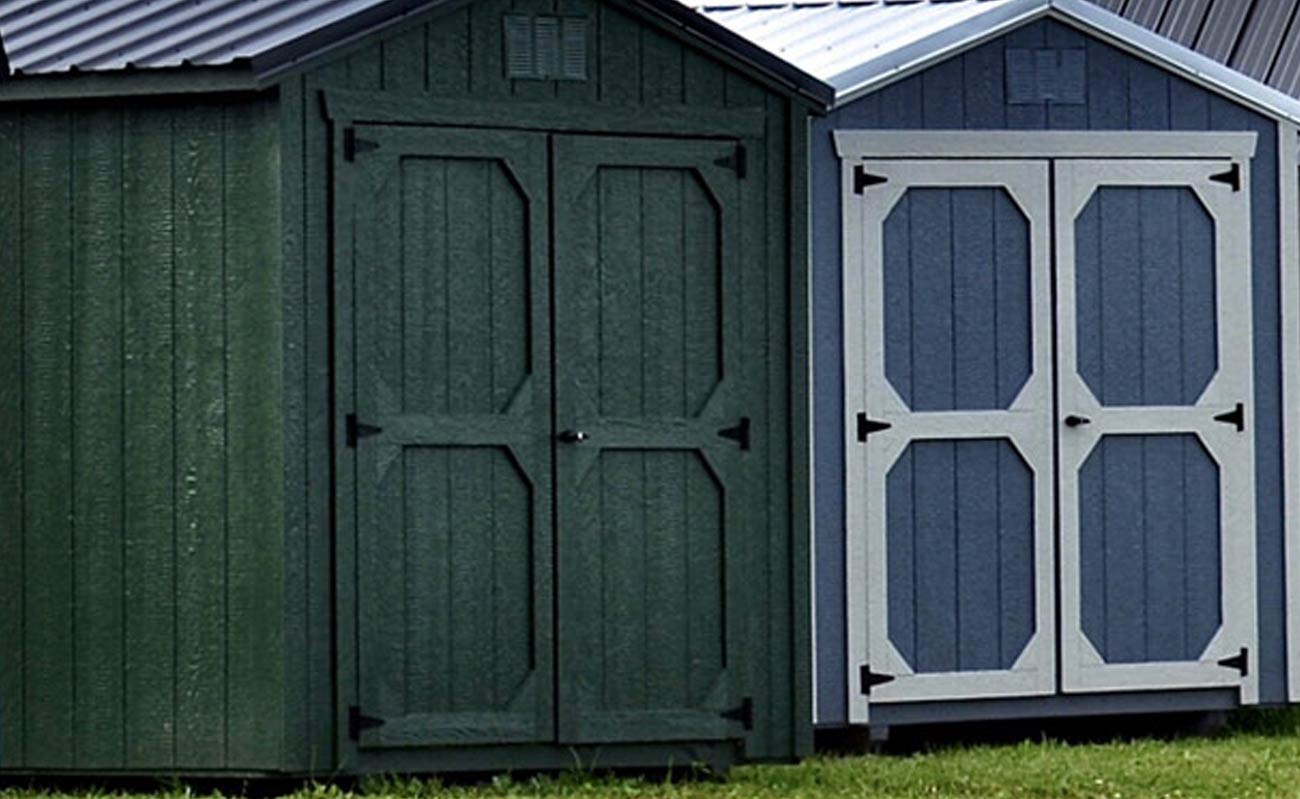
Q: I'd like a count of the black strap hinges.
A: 12